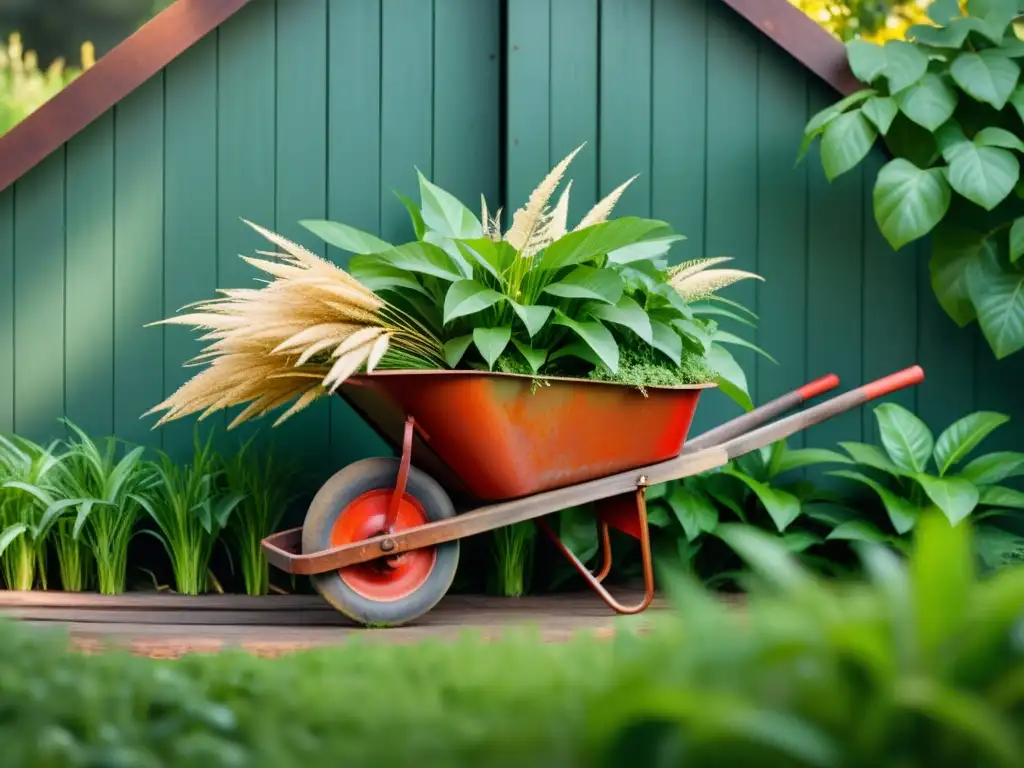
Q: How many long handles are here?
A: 2